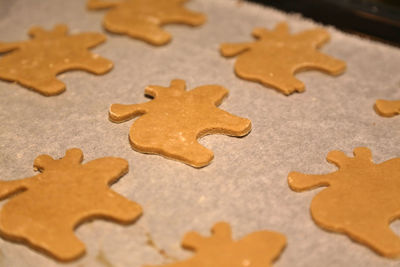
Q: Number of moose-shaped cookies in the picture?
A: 8